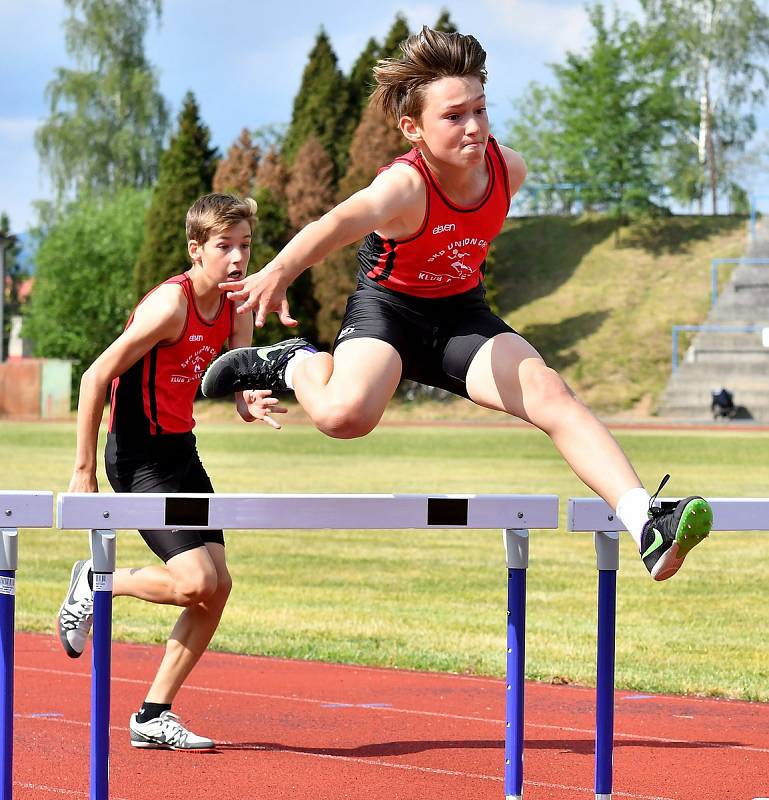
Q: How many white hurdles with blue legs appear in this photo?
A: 3